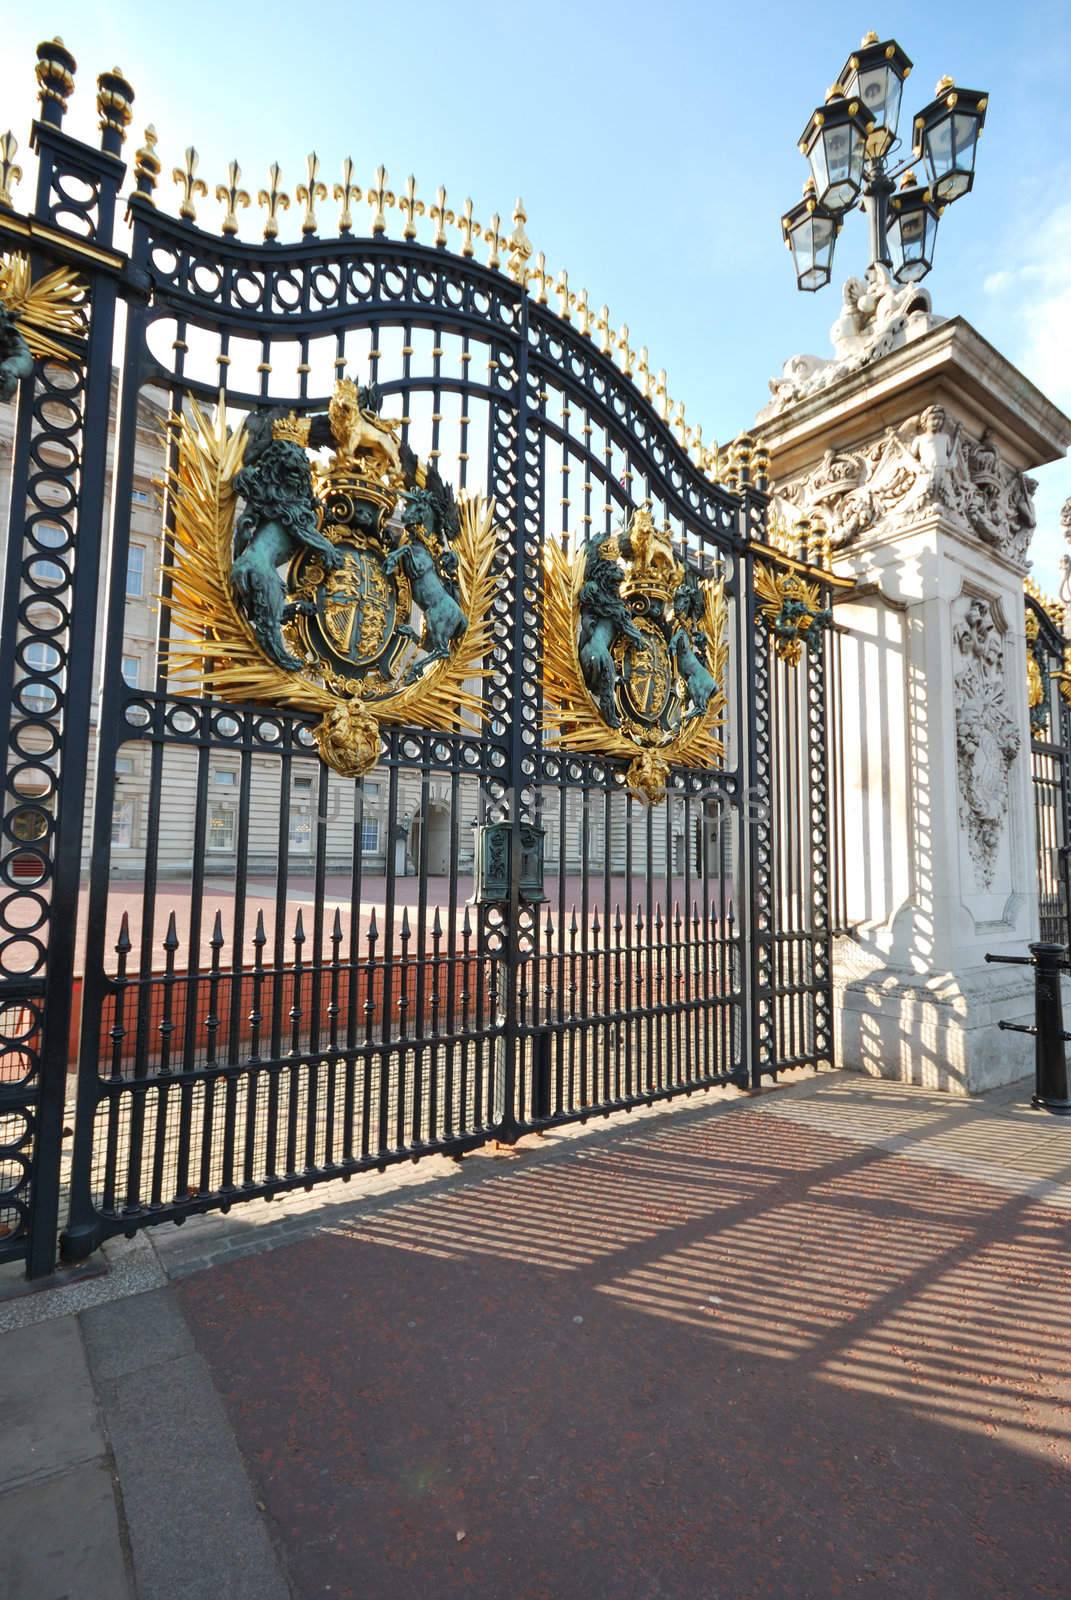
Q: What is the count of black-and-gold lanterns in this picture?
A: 5